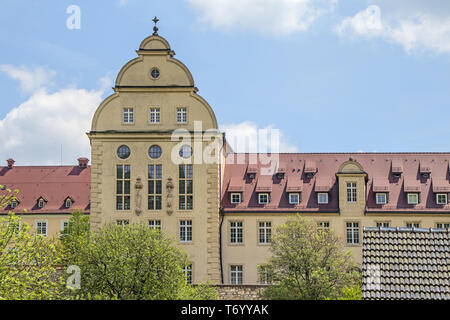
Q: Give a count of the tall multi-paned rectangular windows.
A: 3